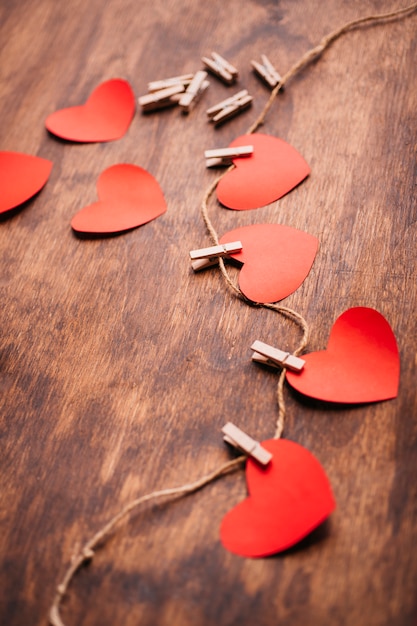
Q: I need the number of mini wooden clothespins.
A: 10